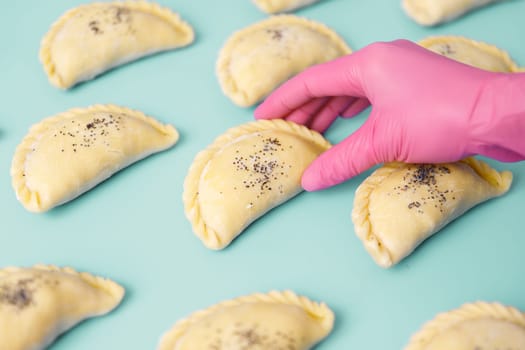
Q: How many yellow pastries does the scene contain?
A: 11